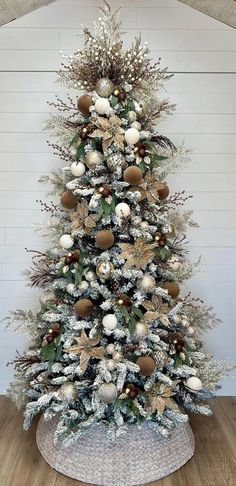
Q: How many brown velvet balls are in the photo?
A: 8